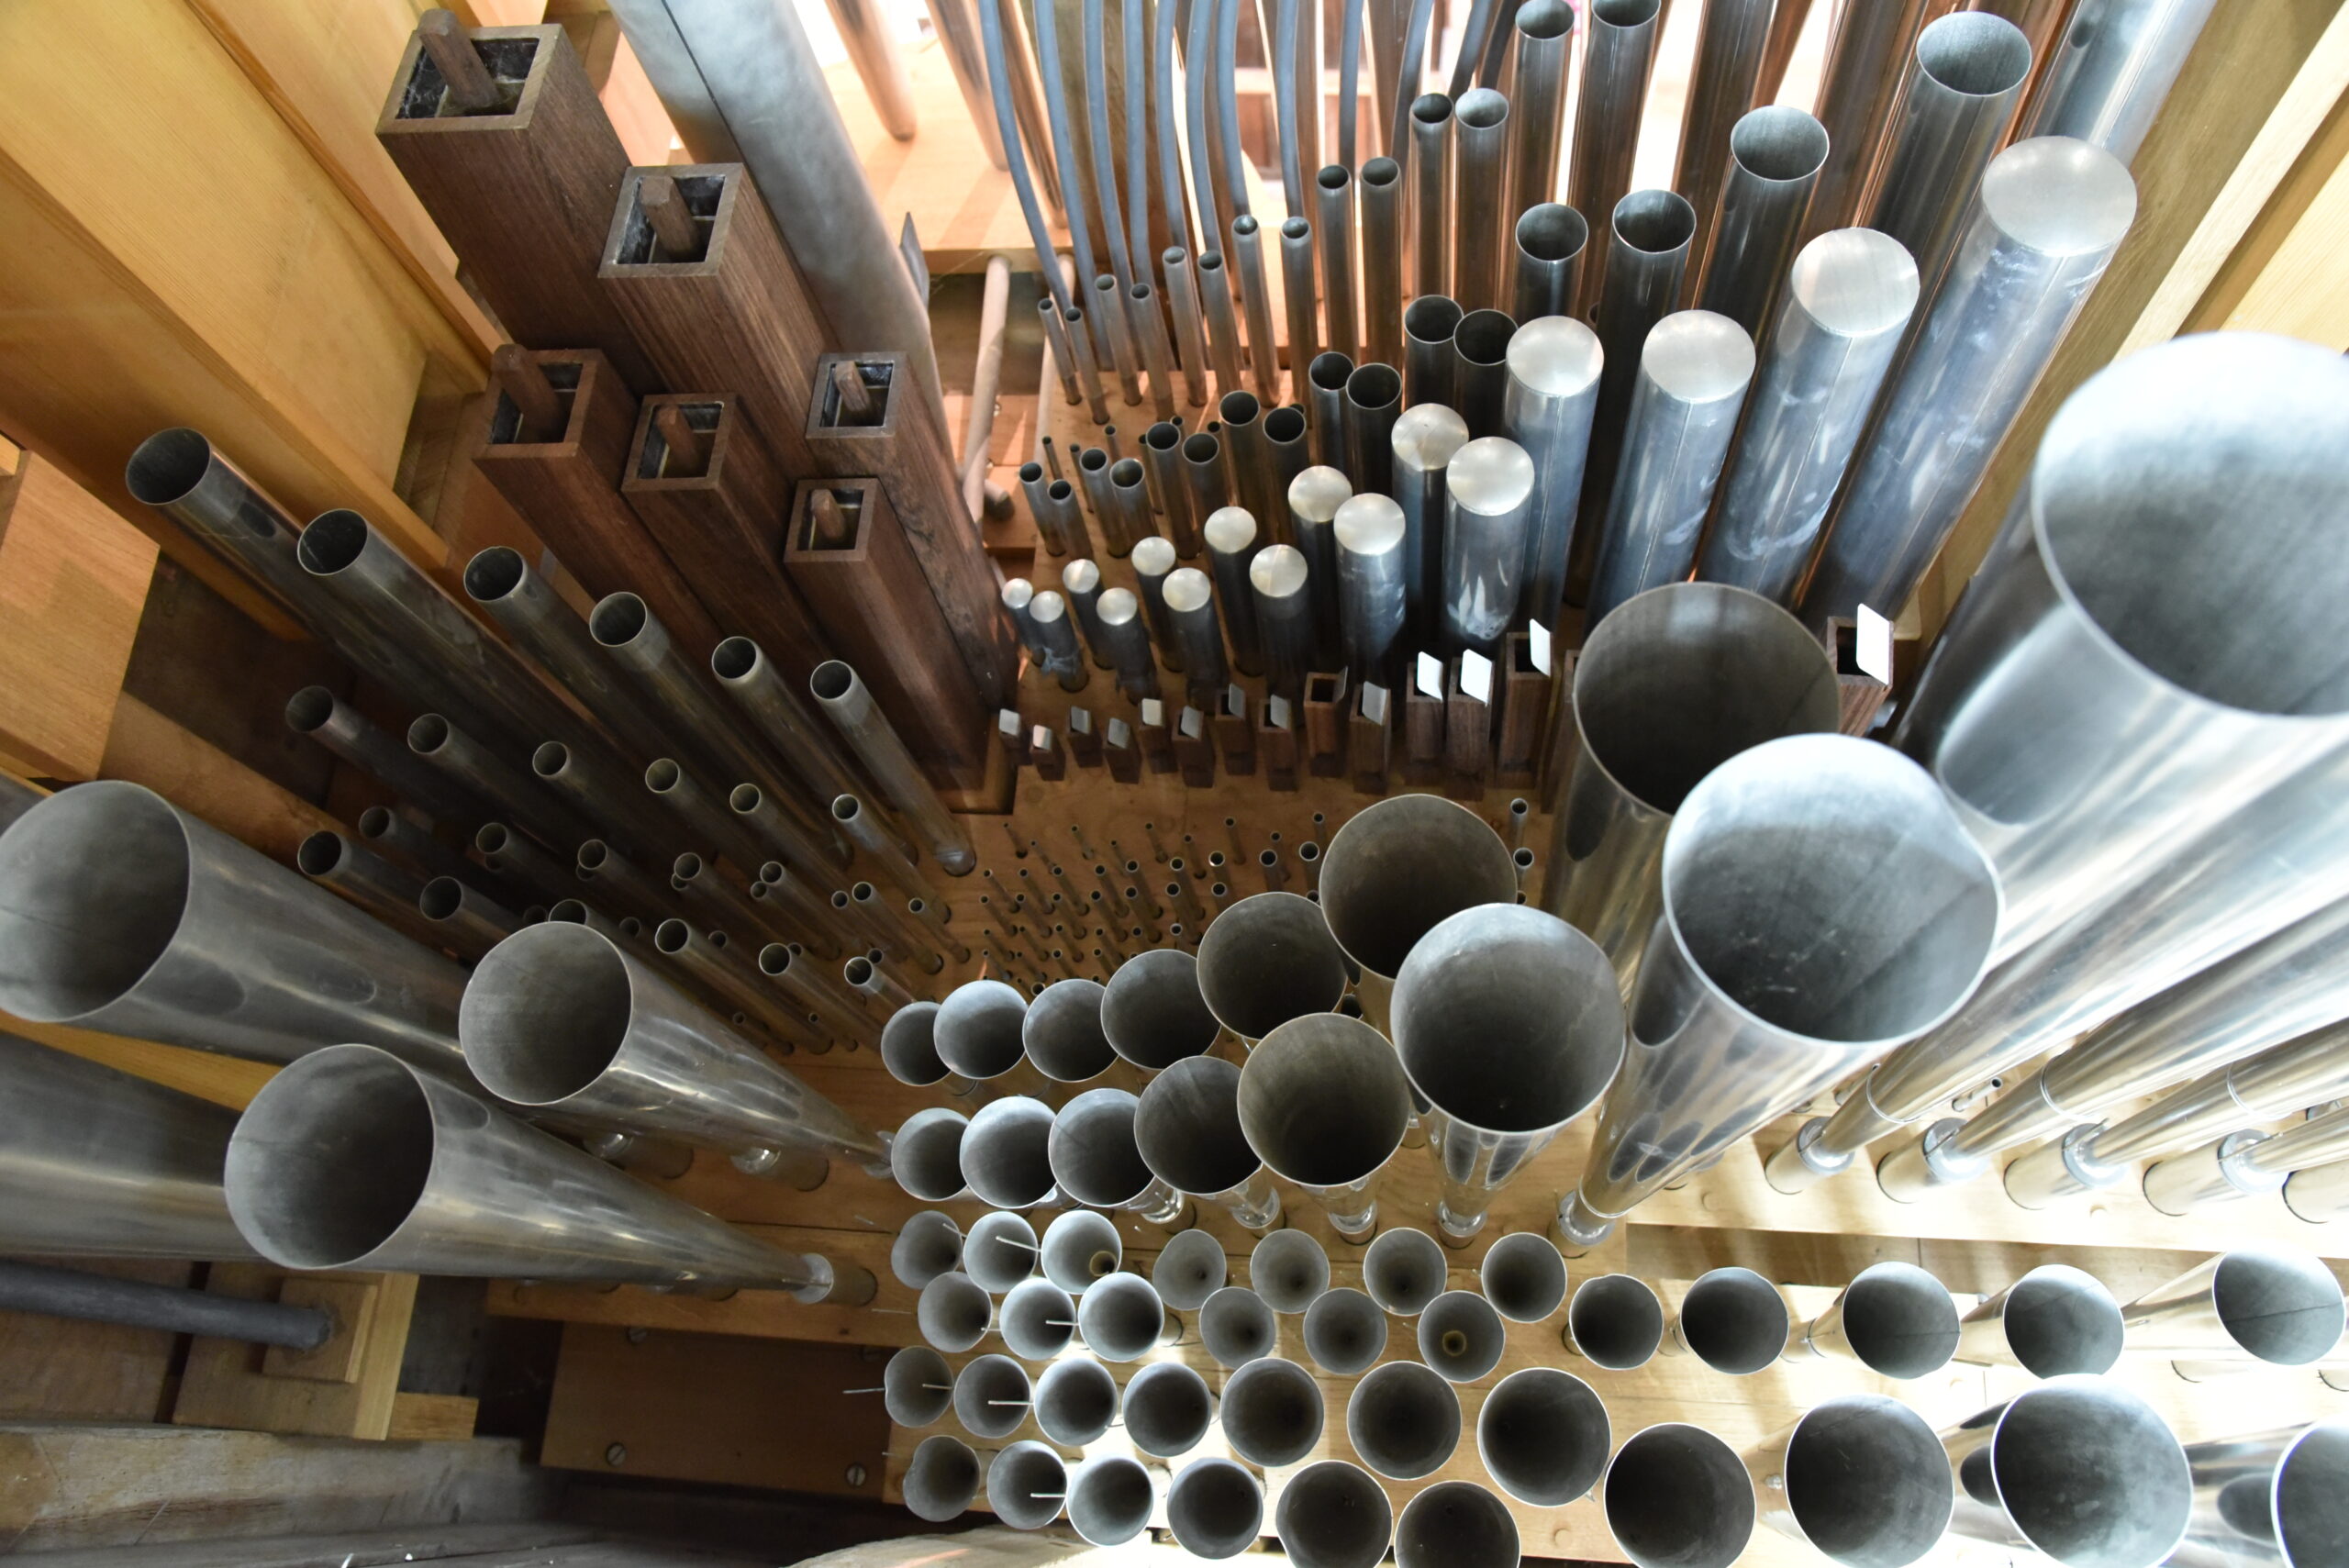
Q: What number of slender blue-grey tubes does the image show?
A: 12